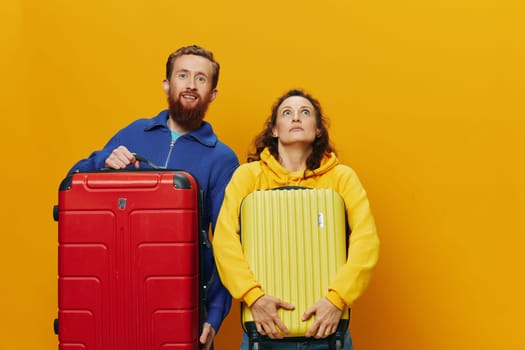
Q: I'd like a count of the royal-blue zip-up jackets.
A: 1